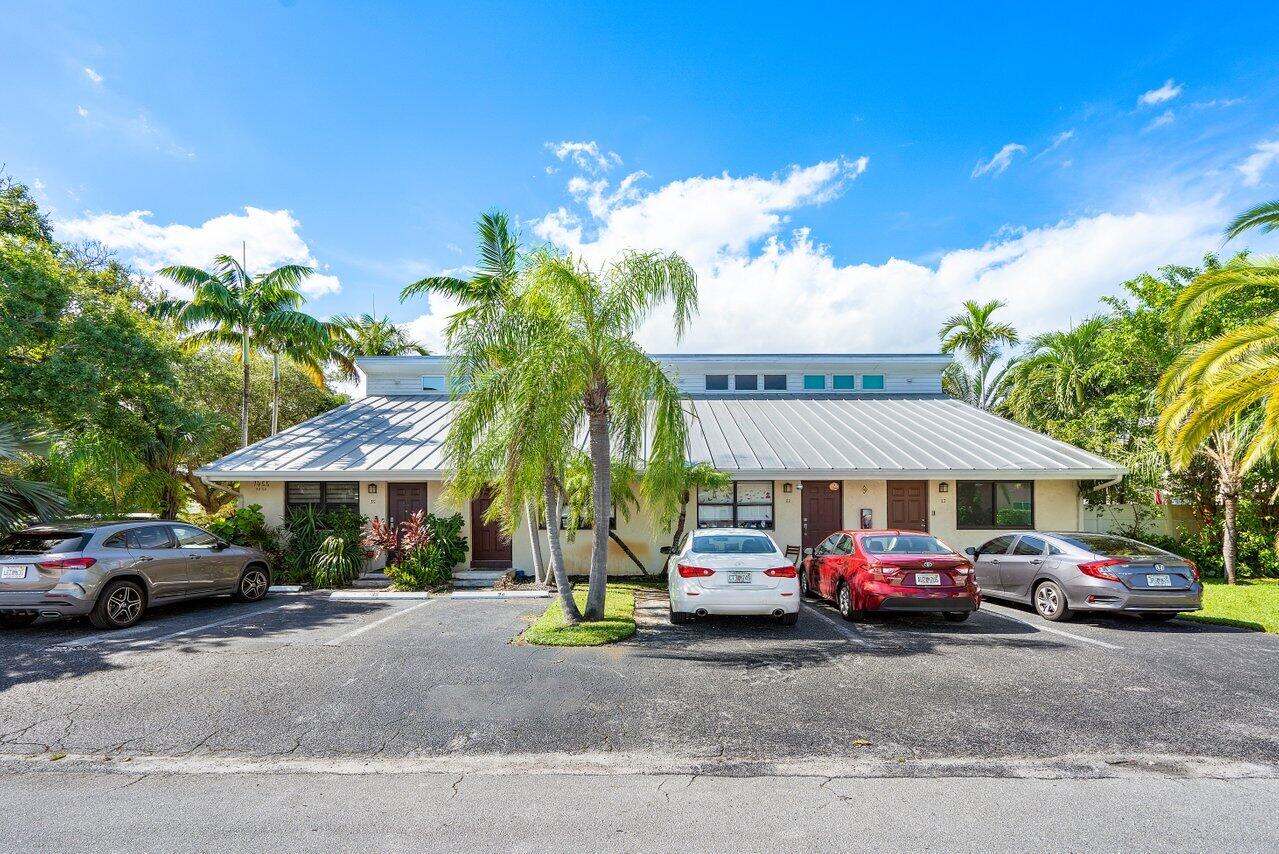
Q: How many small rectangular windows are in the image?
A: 7